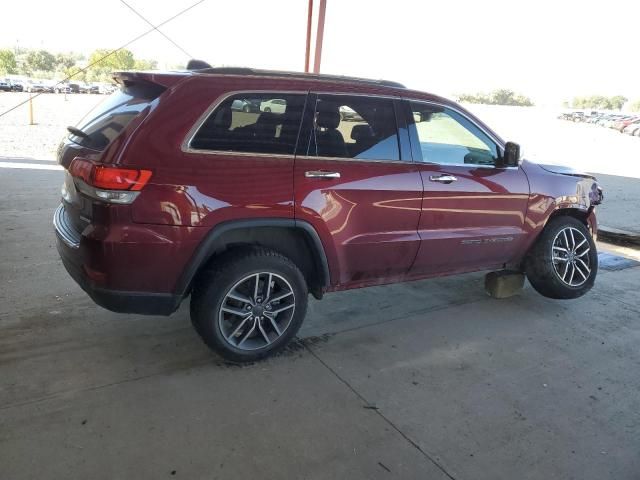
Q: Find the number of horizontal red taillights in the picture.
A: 1